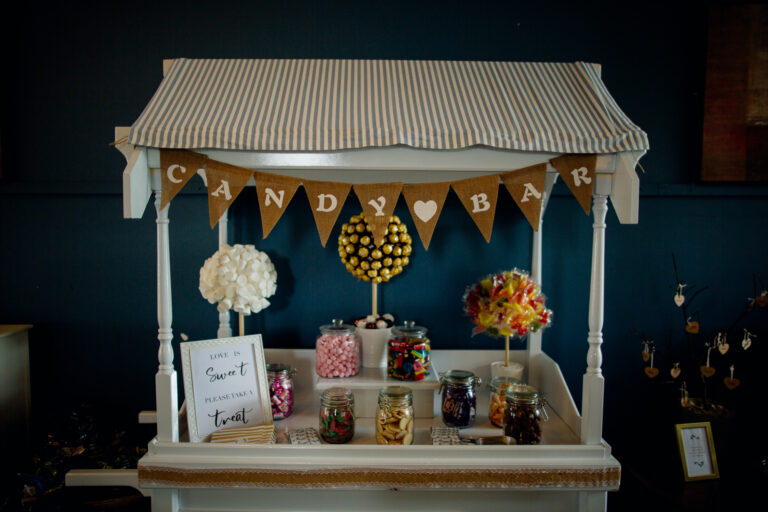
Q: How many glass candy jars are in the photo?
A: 8